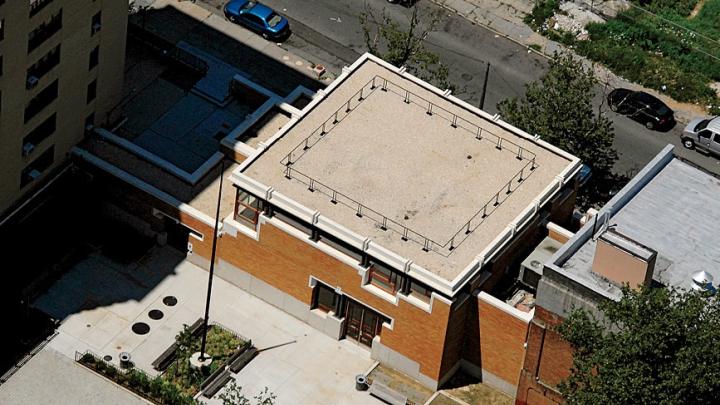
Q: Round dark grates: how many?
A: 3